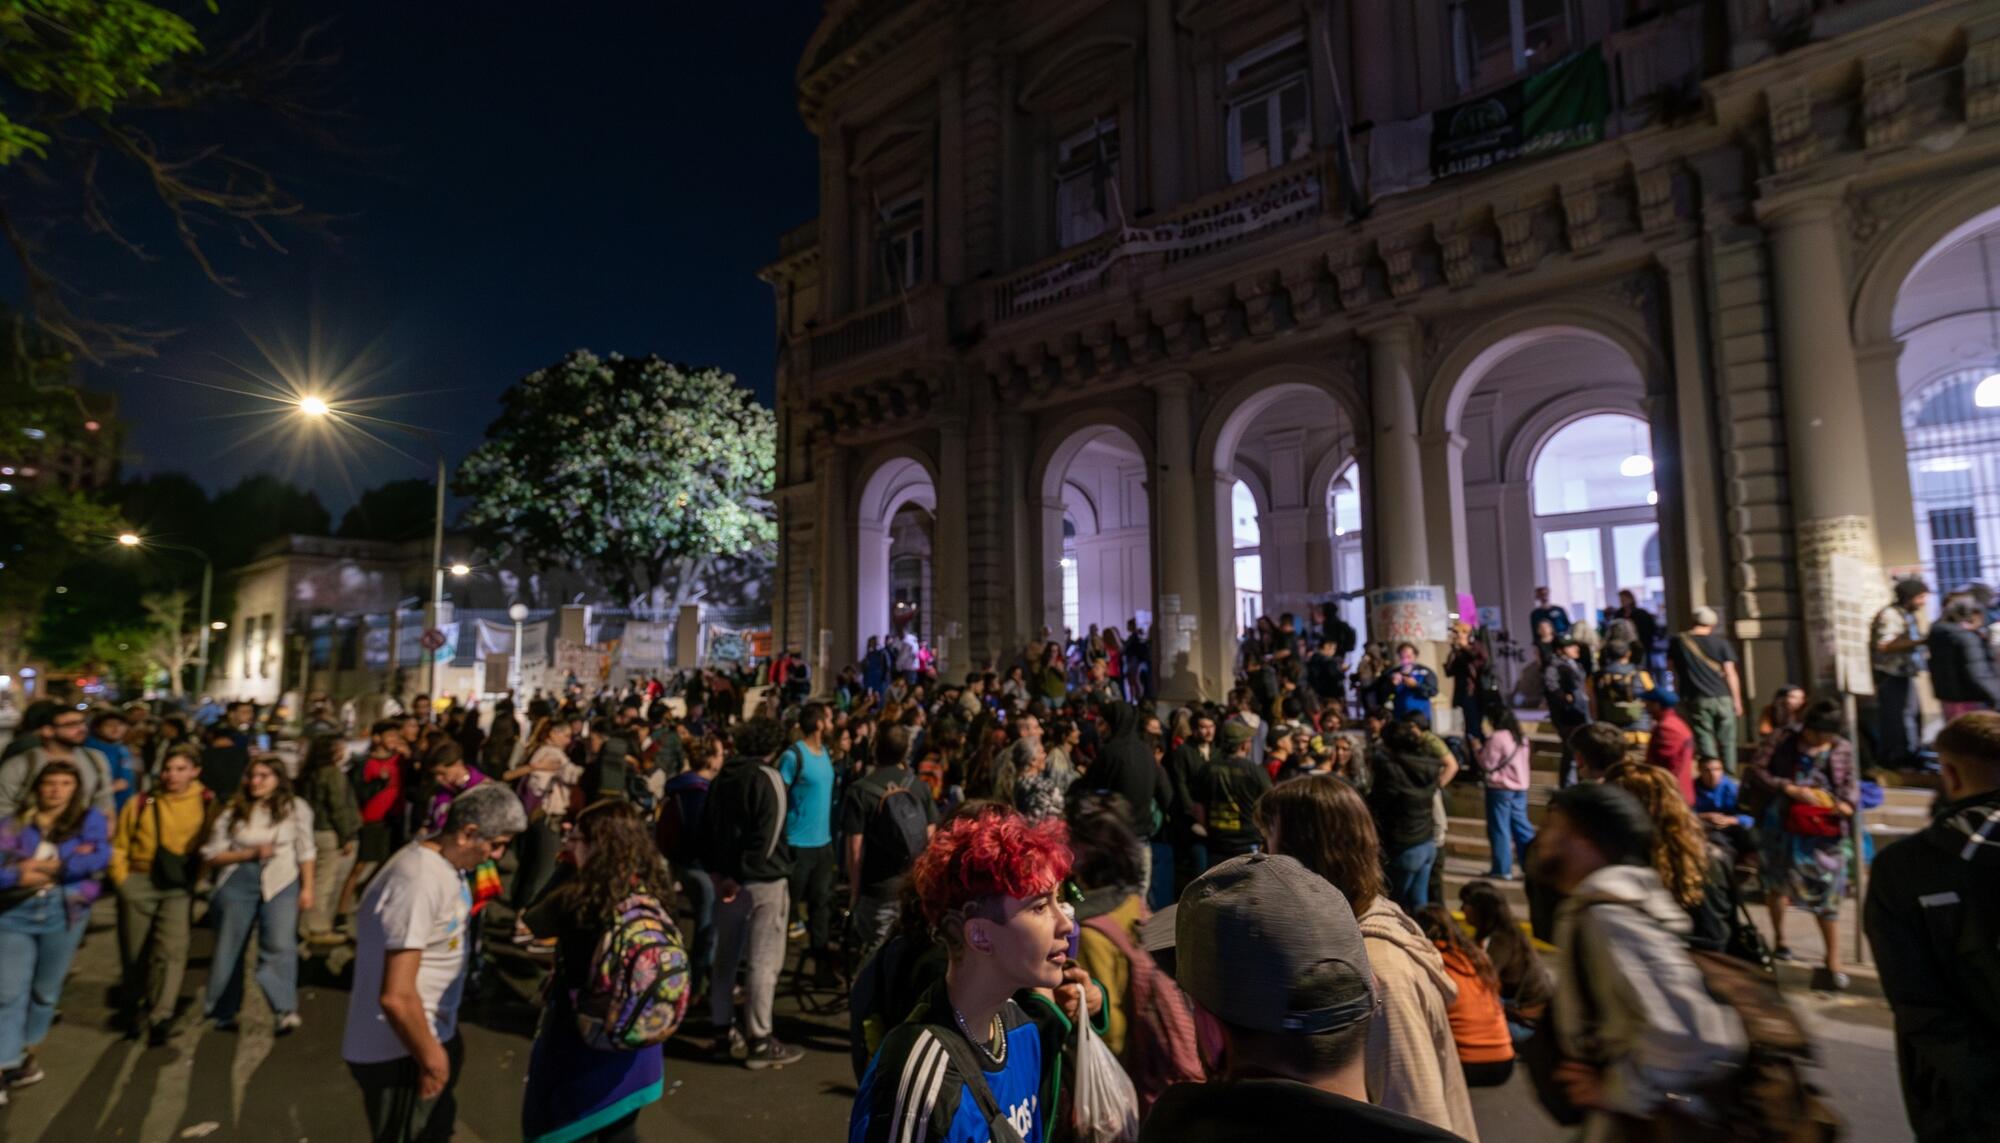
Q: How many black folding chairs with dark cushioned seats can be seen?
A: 0